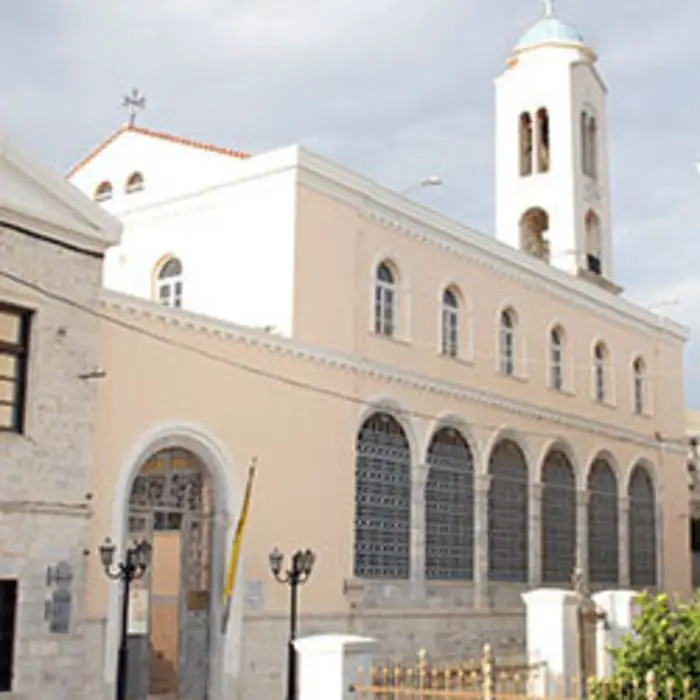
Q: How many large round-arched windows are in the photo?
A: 6